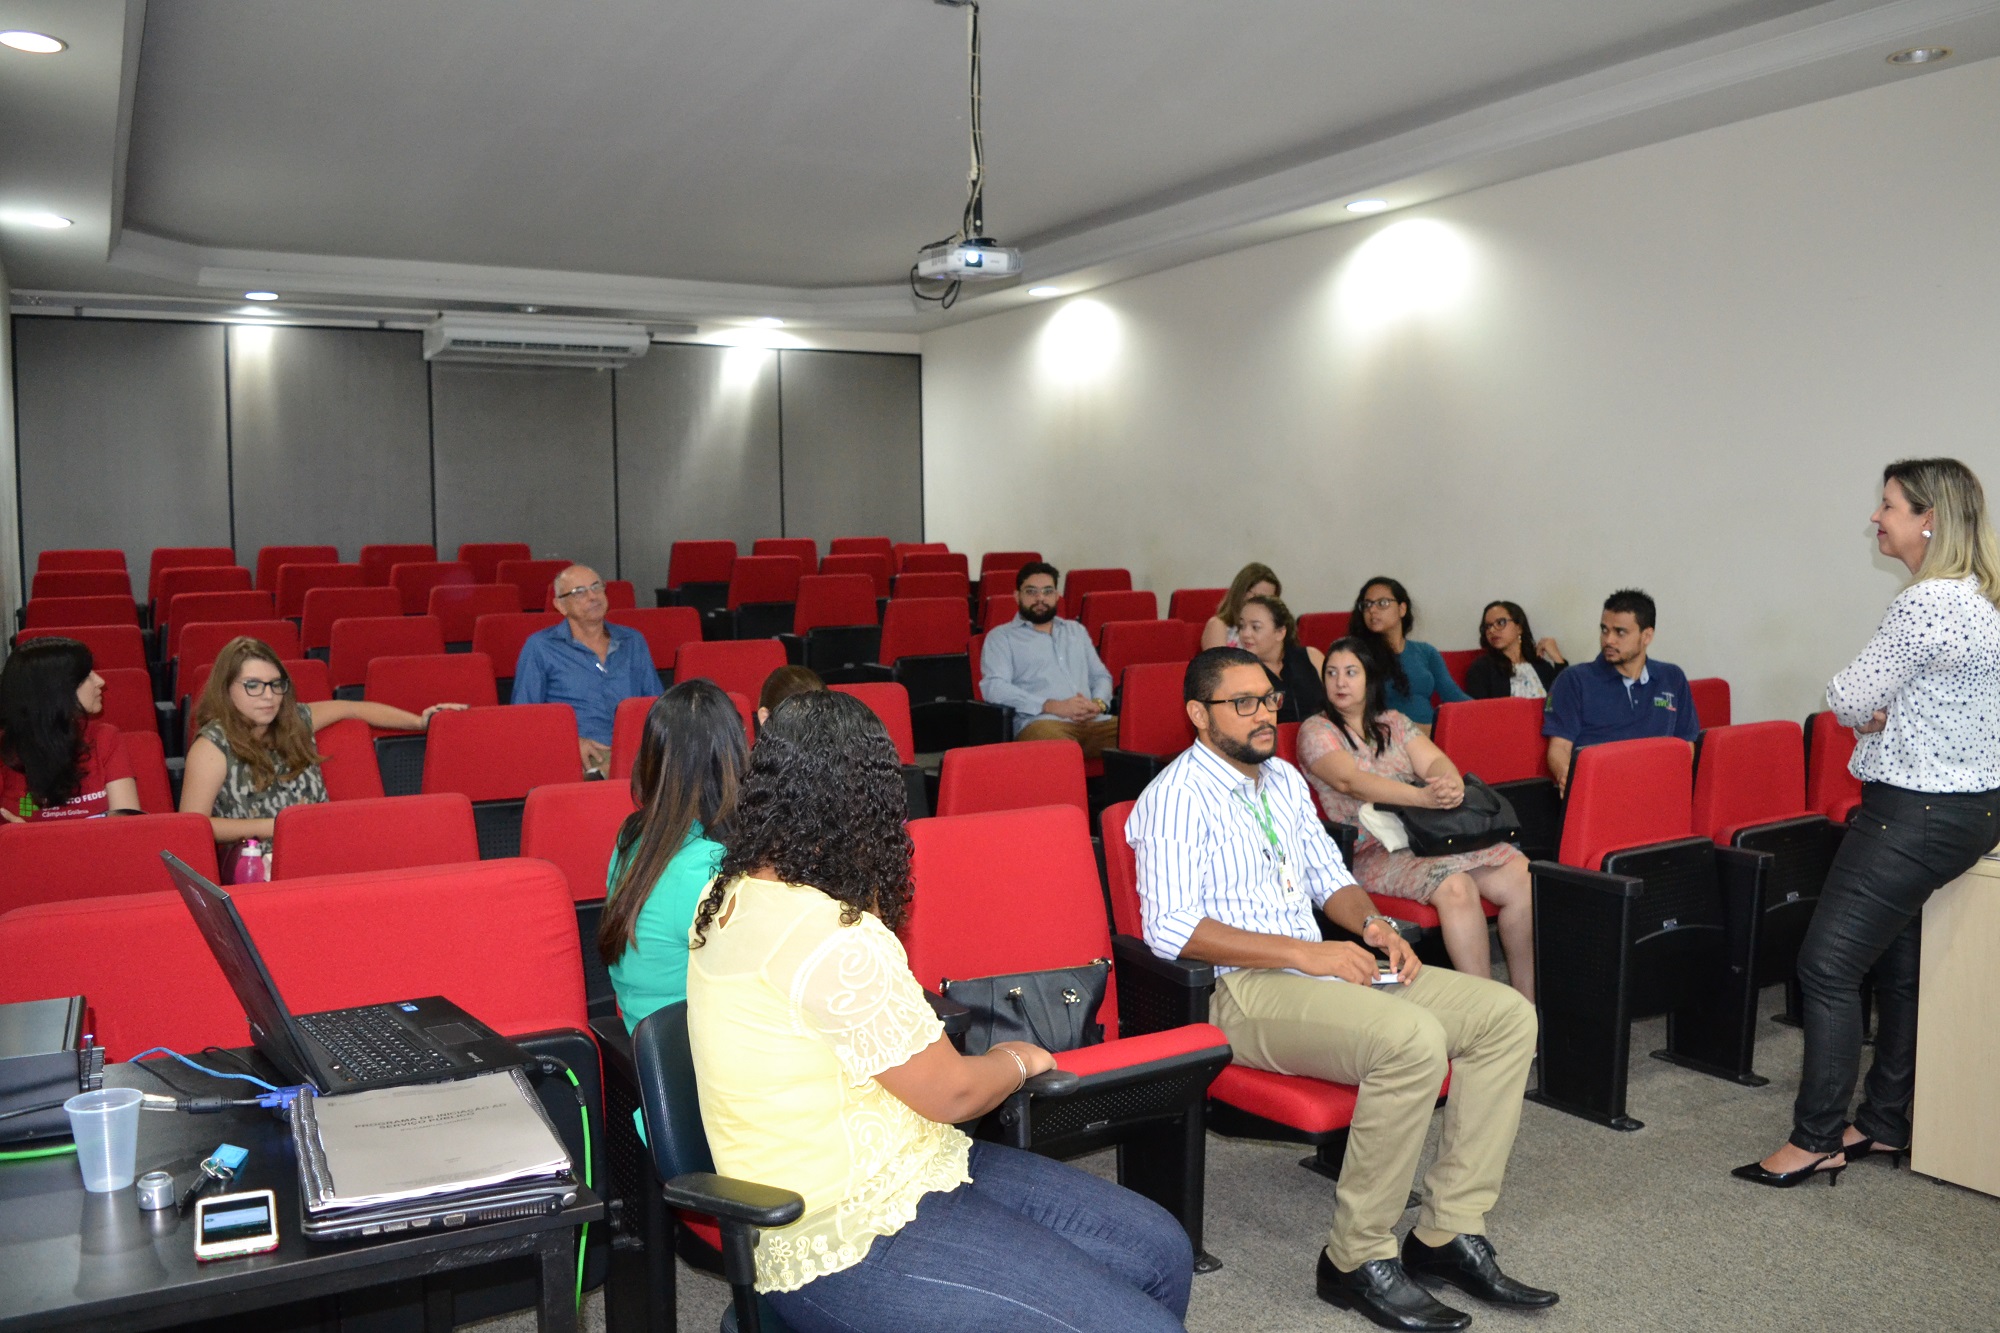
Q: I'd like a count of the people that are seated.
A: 14